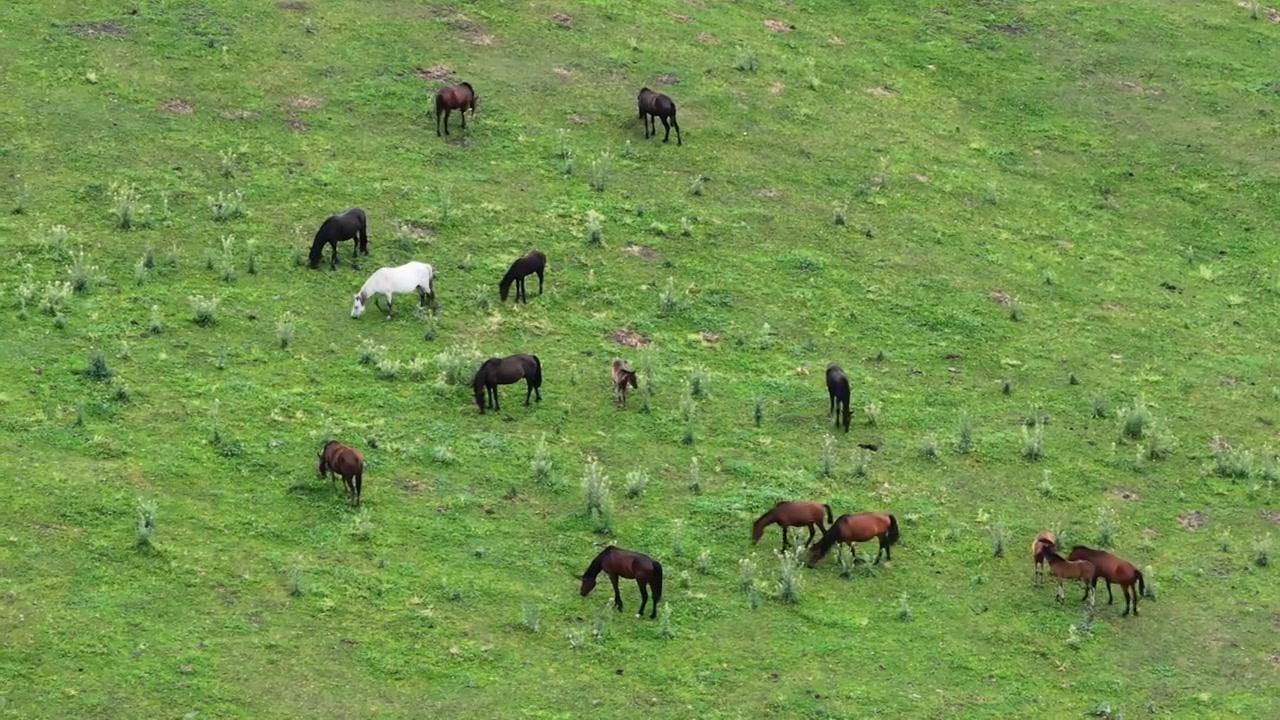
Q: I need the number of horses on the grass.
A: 15